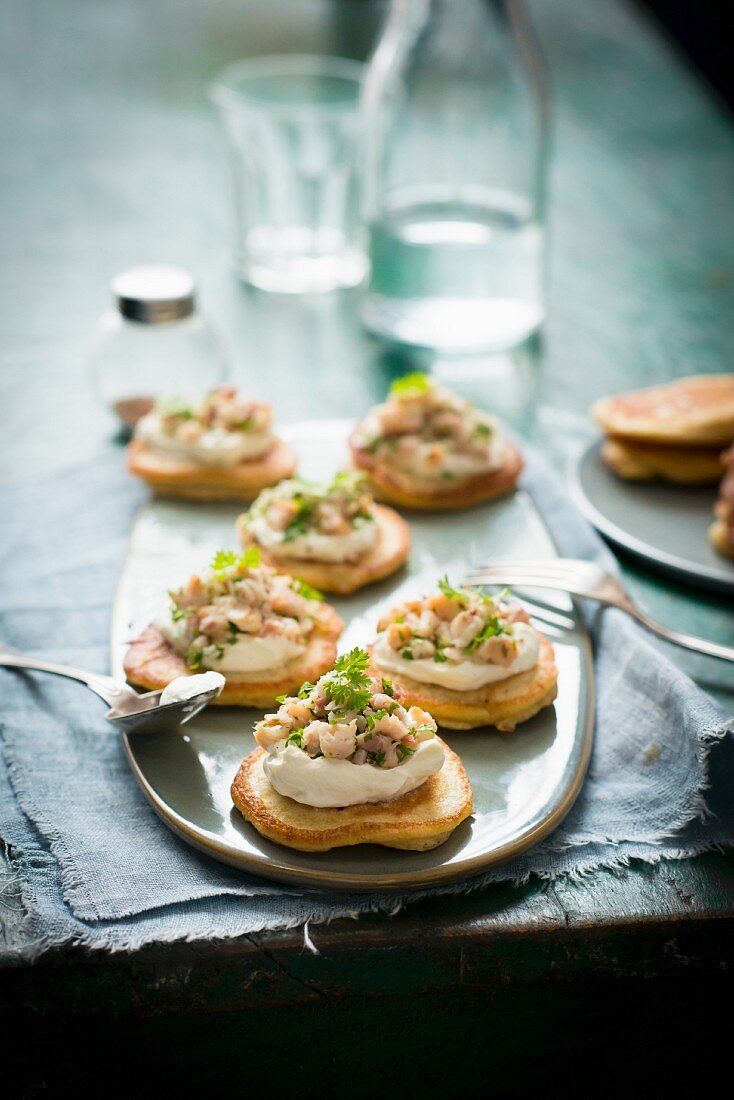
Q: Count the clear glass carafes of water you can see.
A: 1